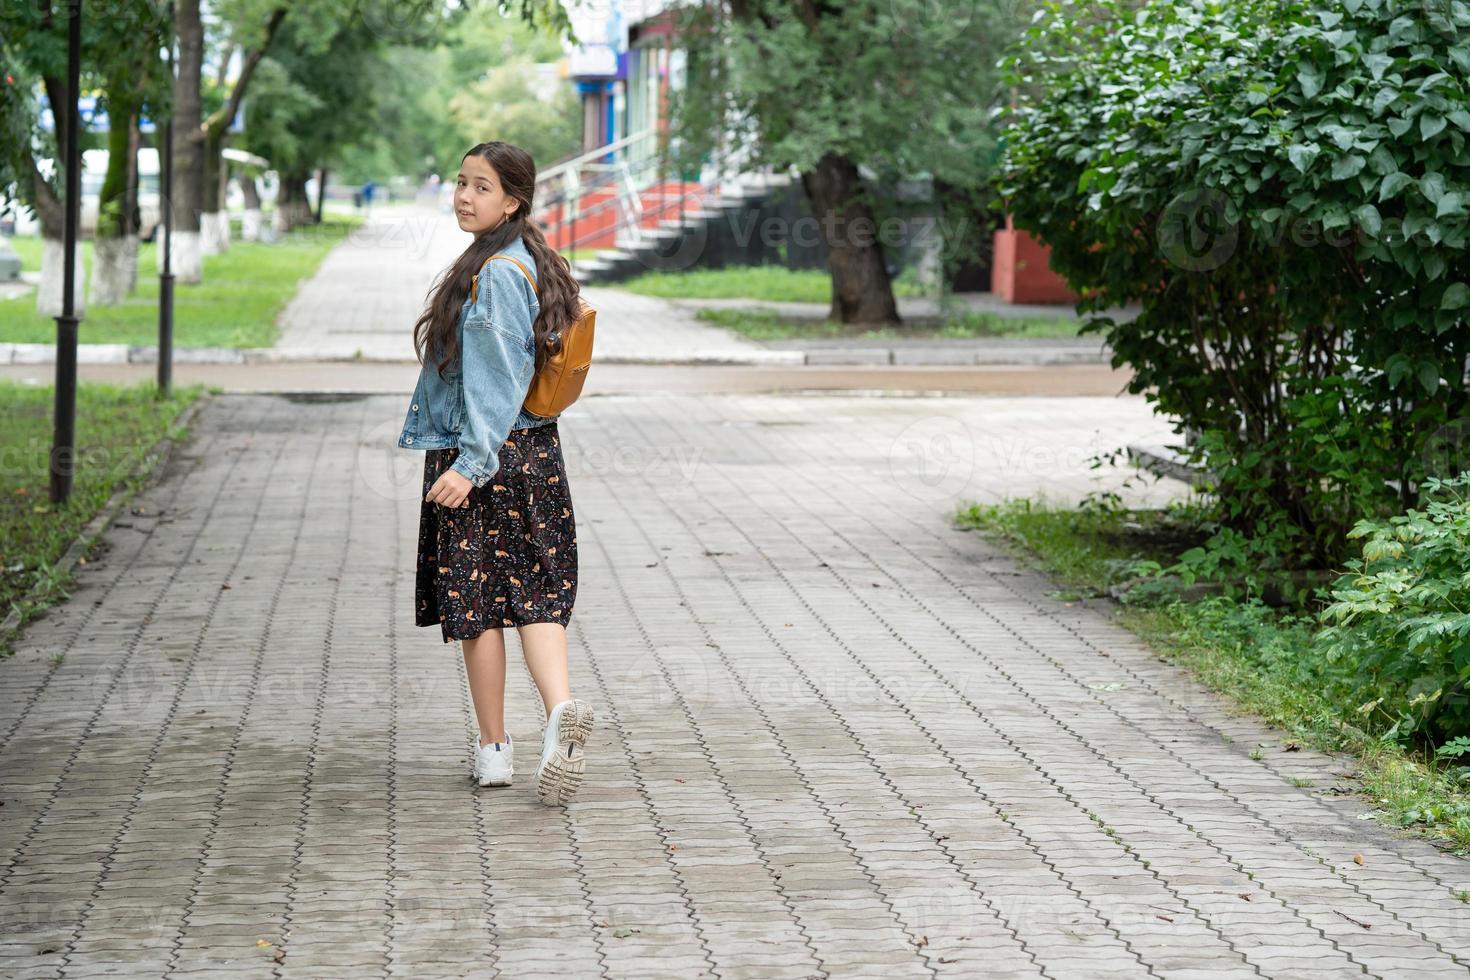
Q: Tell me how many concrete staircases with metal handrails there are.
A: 1